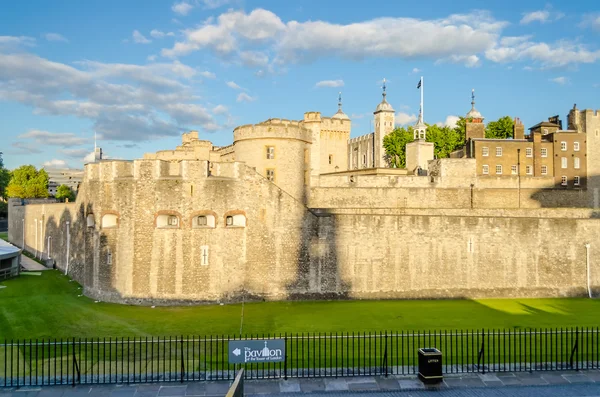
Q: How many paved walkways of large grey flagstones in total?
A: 1